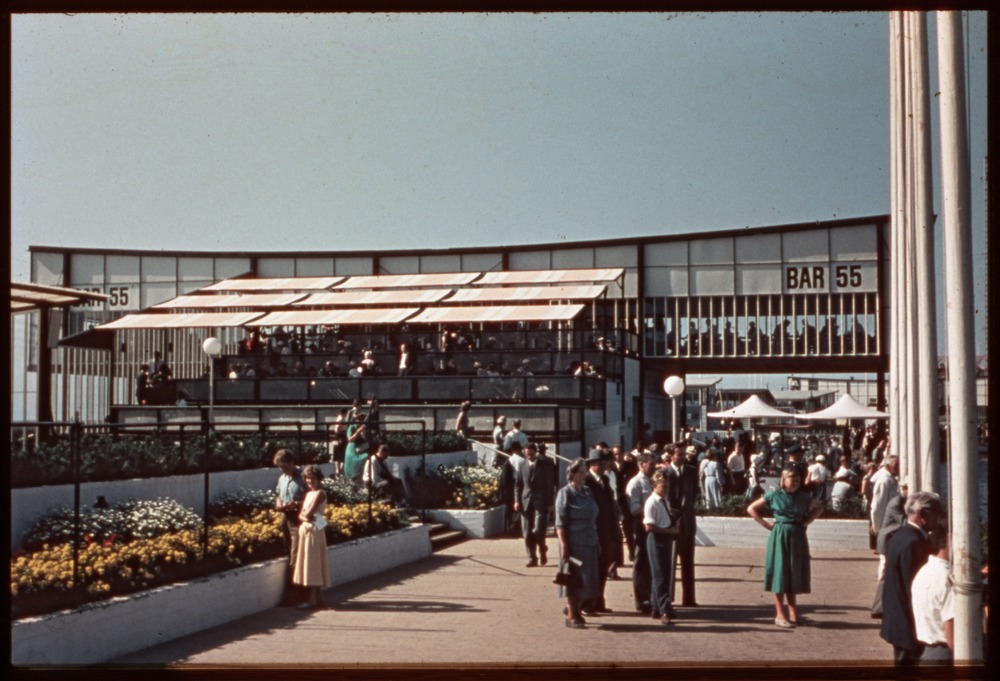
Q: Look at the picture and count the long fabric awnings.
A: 9